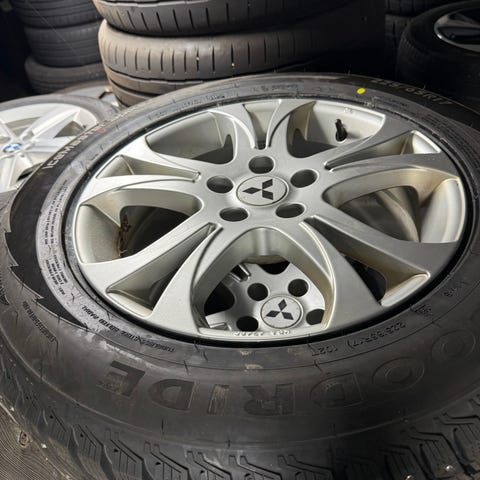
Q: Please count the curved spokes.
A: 10